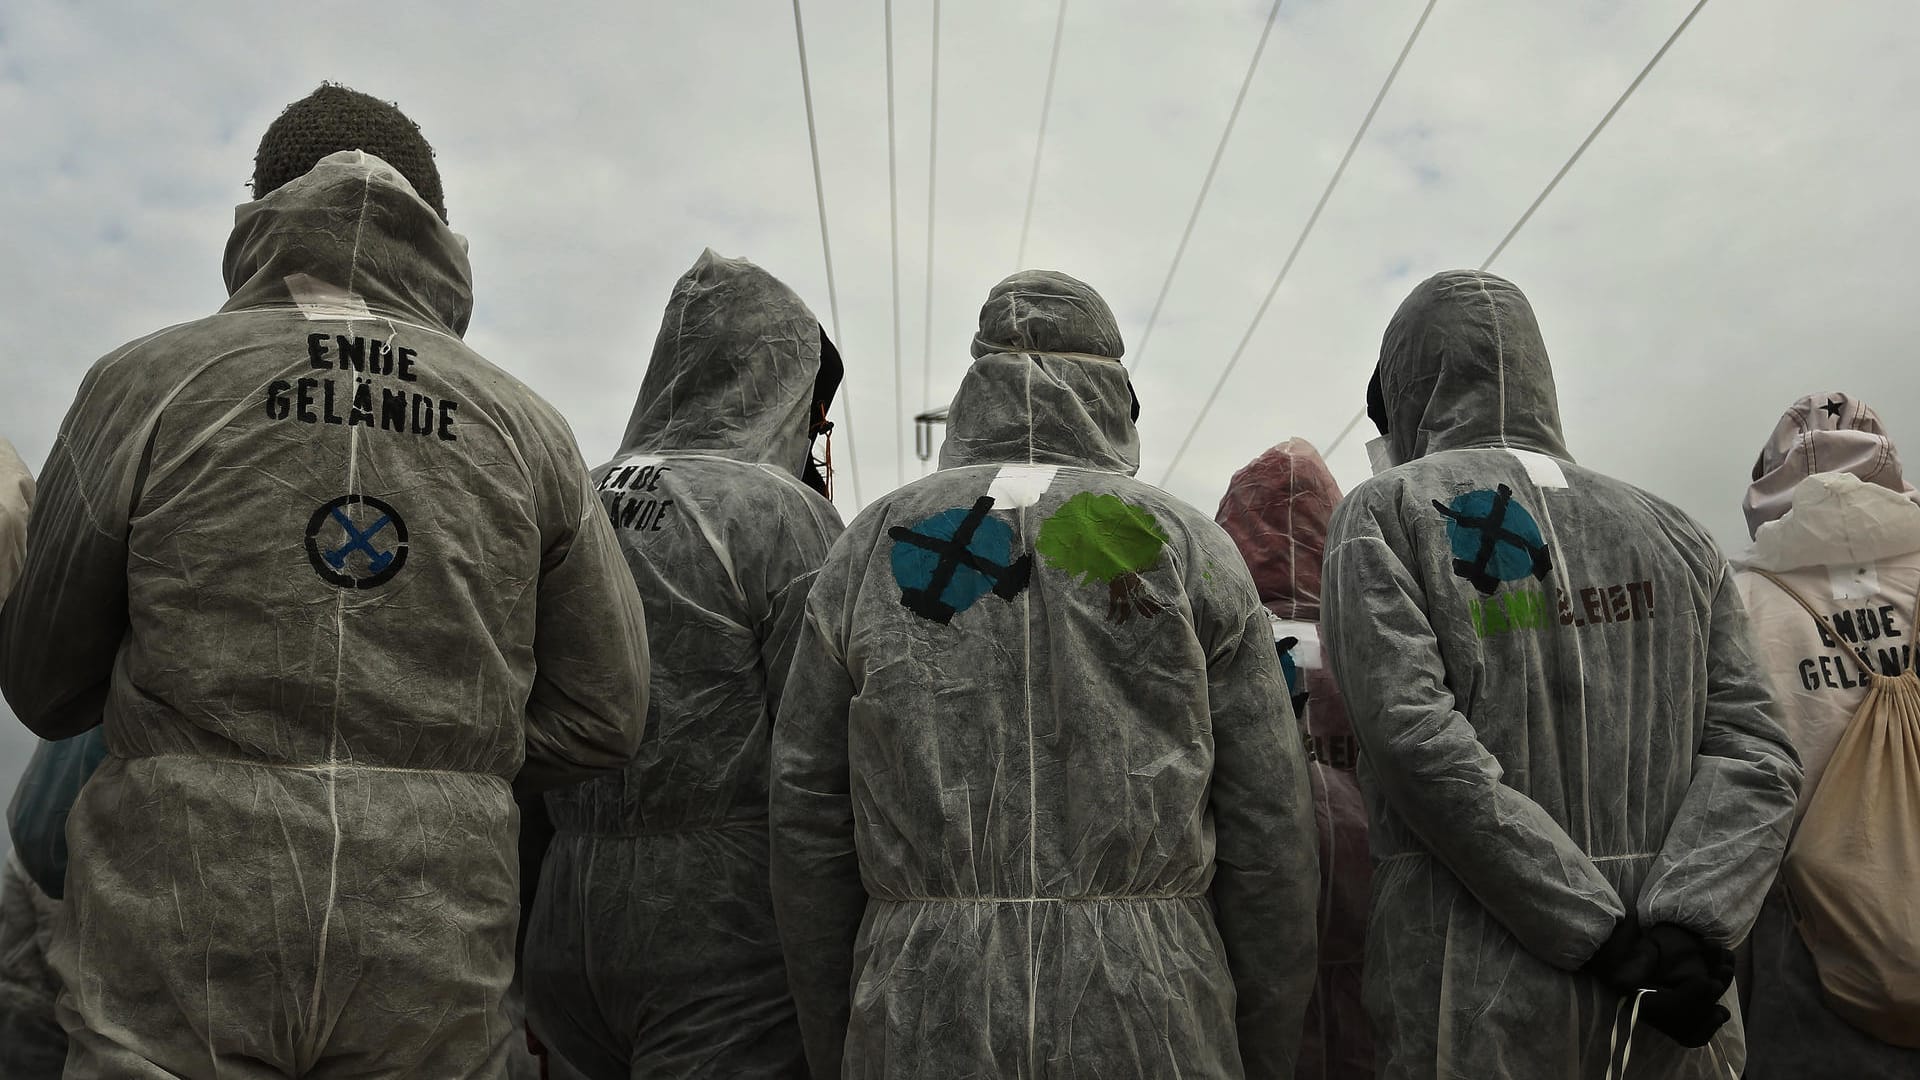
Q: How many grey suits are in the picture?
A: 4